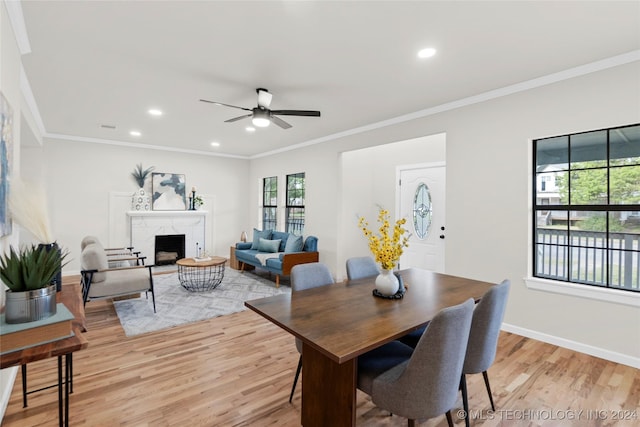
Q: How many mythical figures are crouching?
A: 0